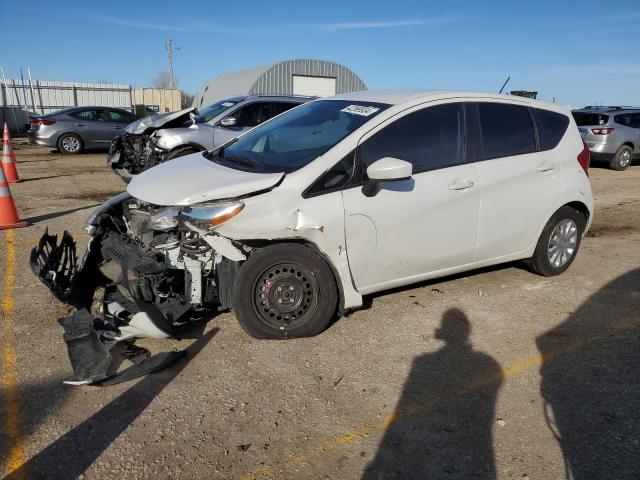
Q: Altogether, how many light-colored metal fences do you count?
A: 1